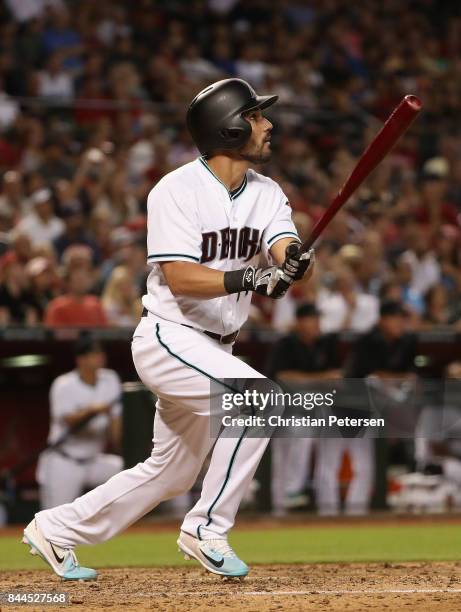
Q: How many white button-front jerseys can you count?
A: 2